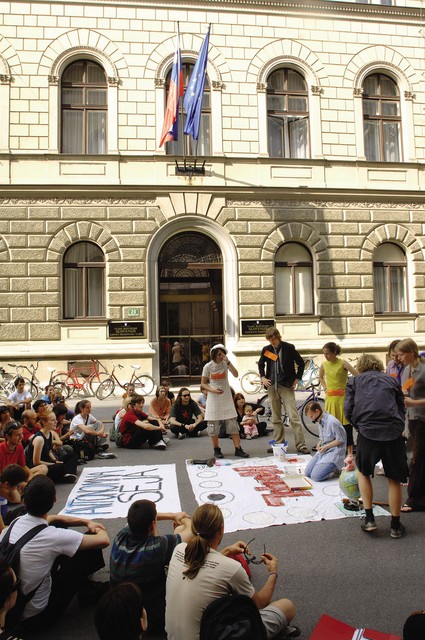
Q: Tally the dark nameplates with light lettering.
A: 2